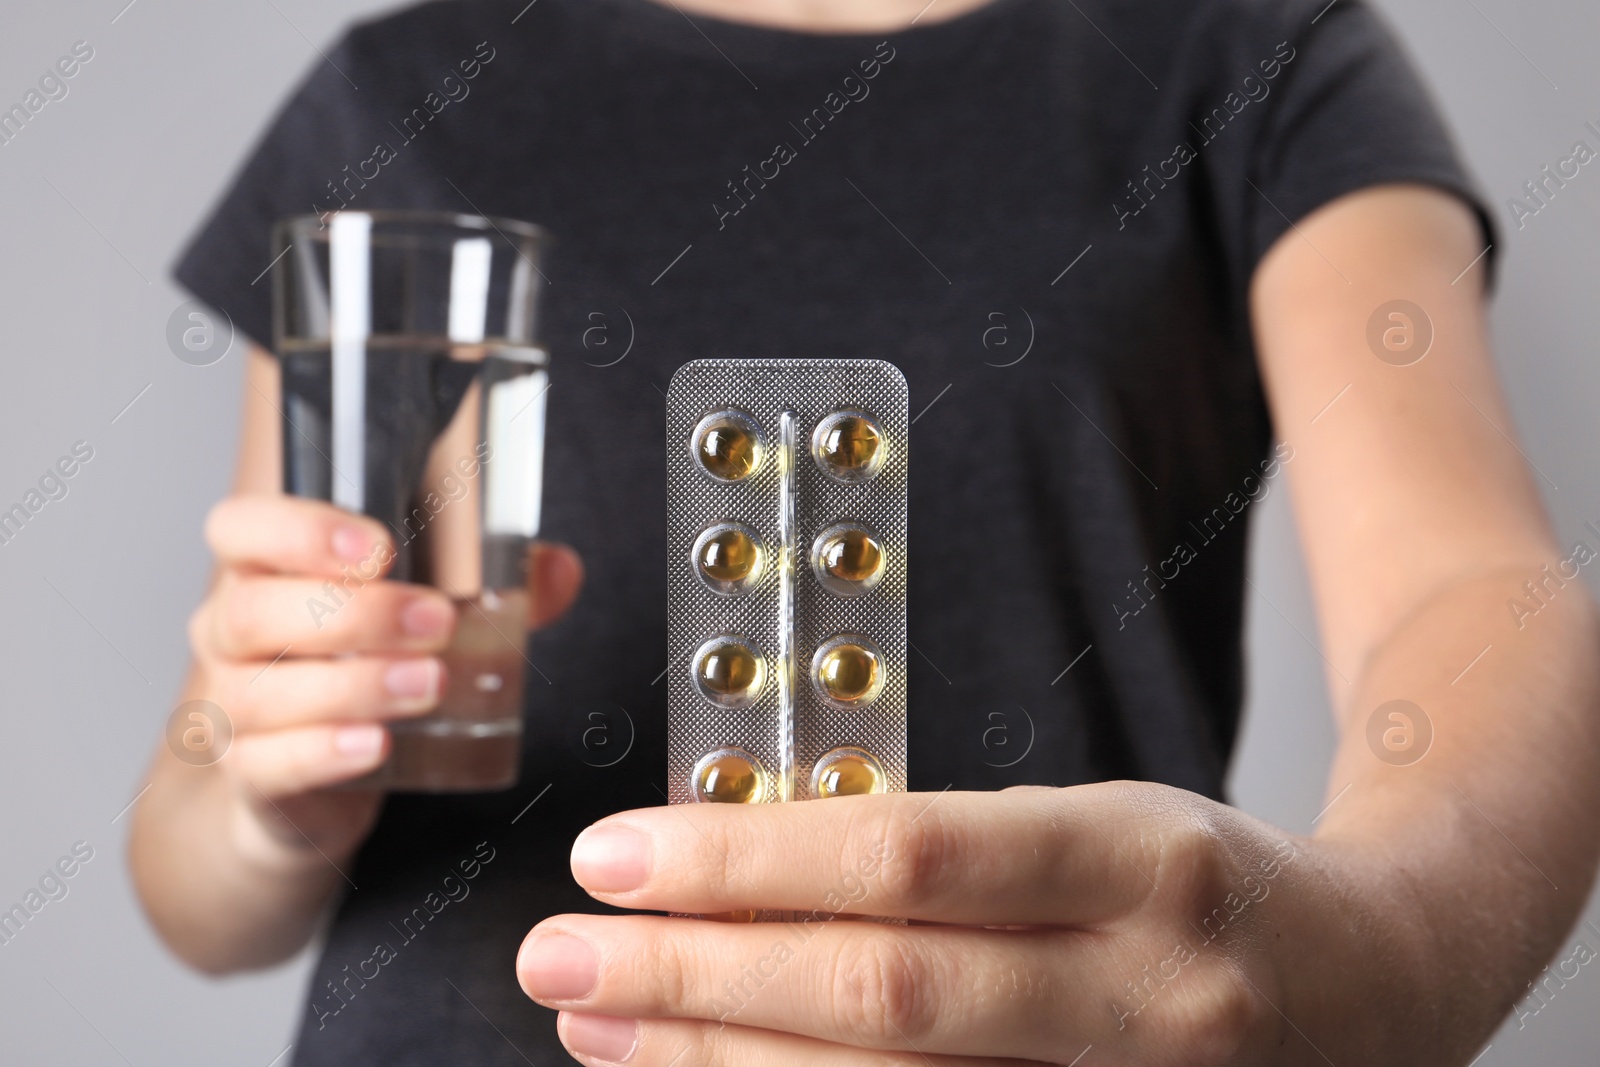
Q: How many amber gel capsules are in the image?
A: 8